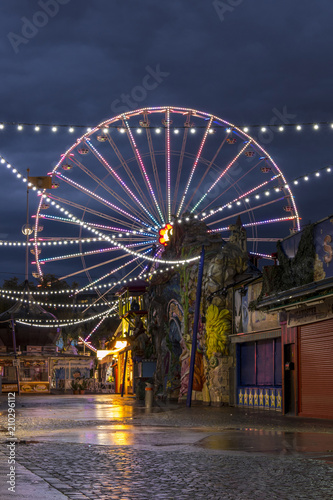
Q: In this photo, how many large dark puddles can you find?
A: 1